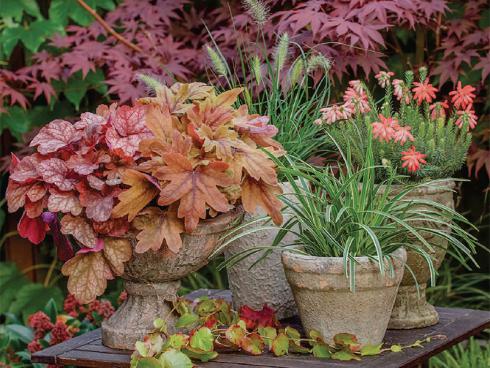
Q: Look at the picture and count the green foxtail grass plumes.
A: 7